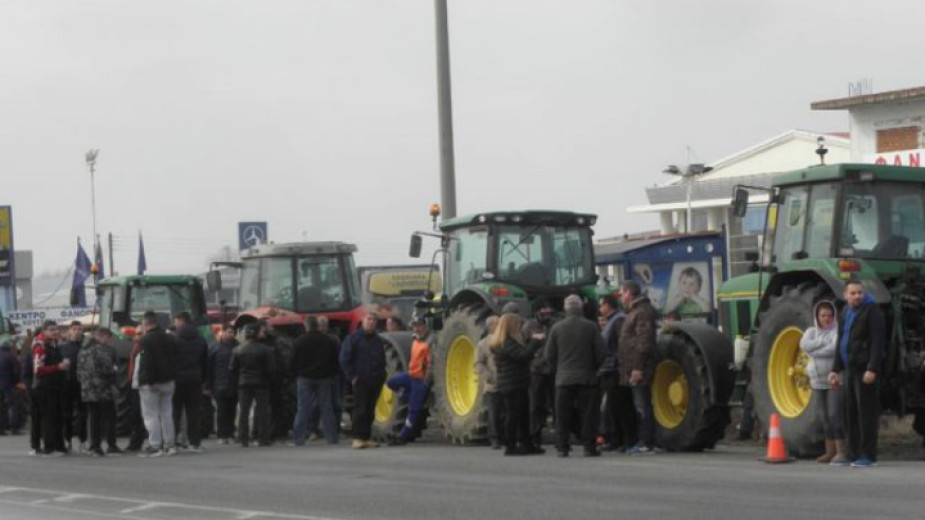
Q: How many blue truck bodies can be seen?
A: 0